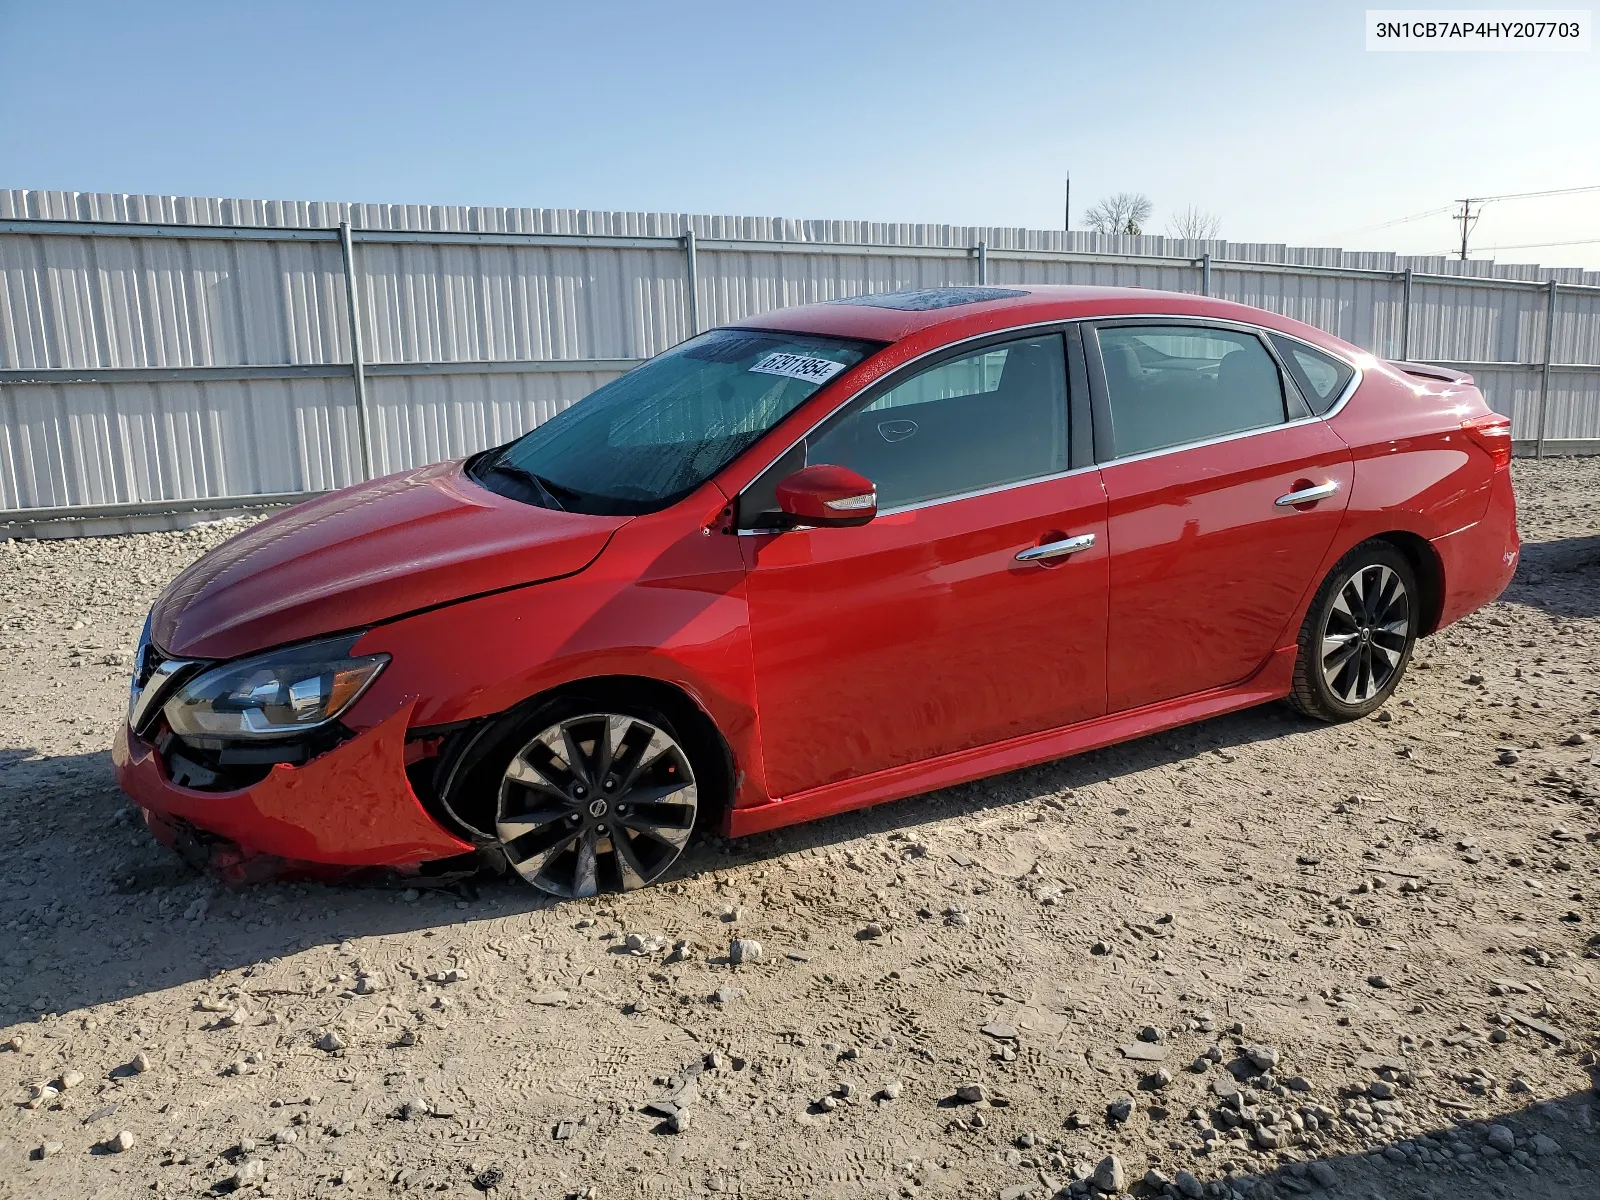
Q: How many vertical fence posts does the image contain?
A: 6